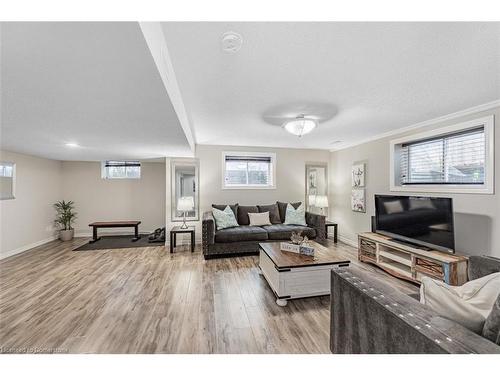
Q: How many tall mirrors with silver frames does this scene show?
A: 2